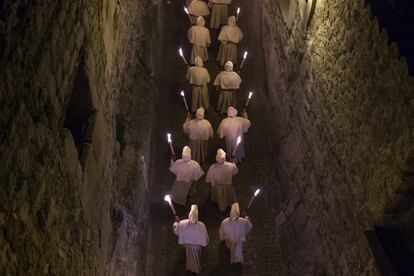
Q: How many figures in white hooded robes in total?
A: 12